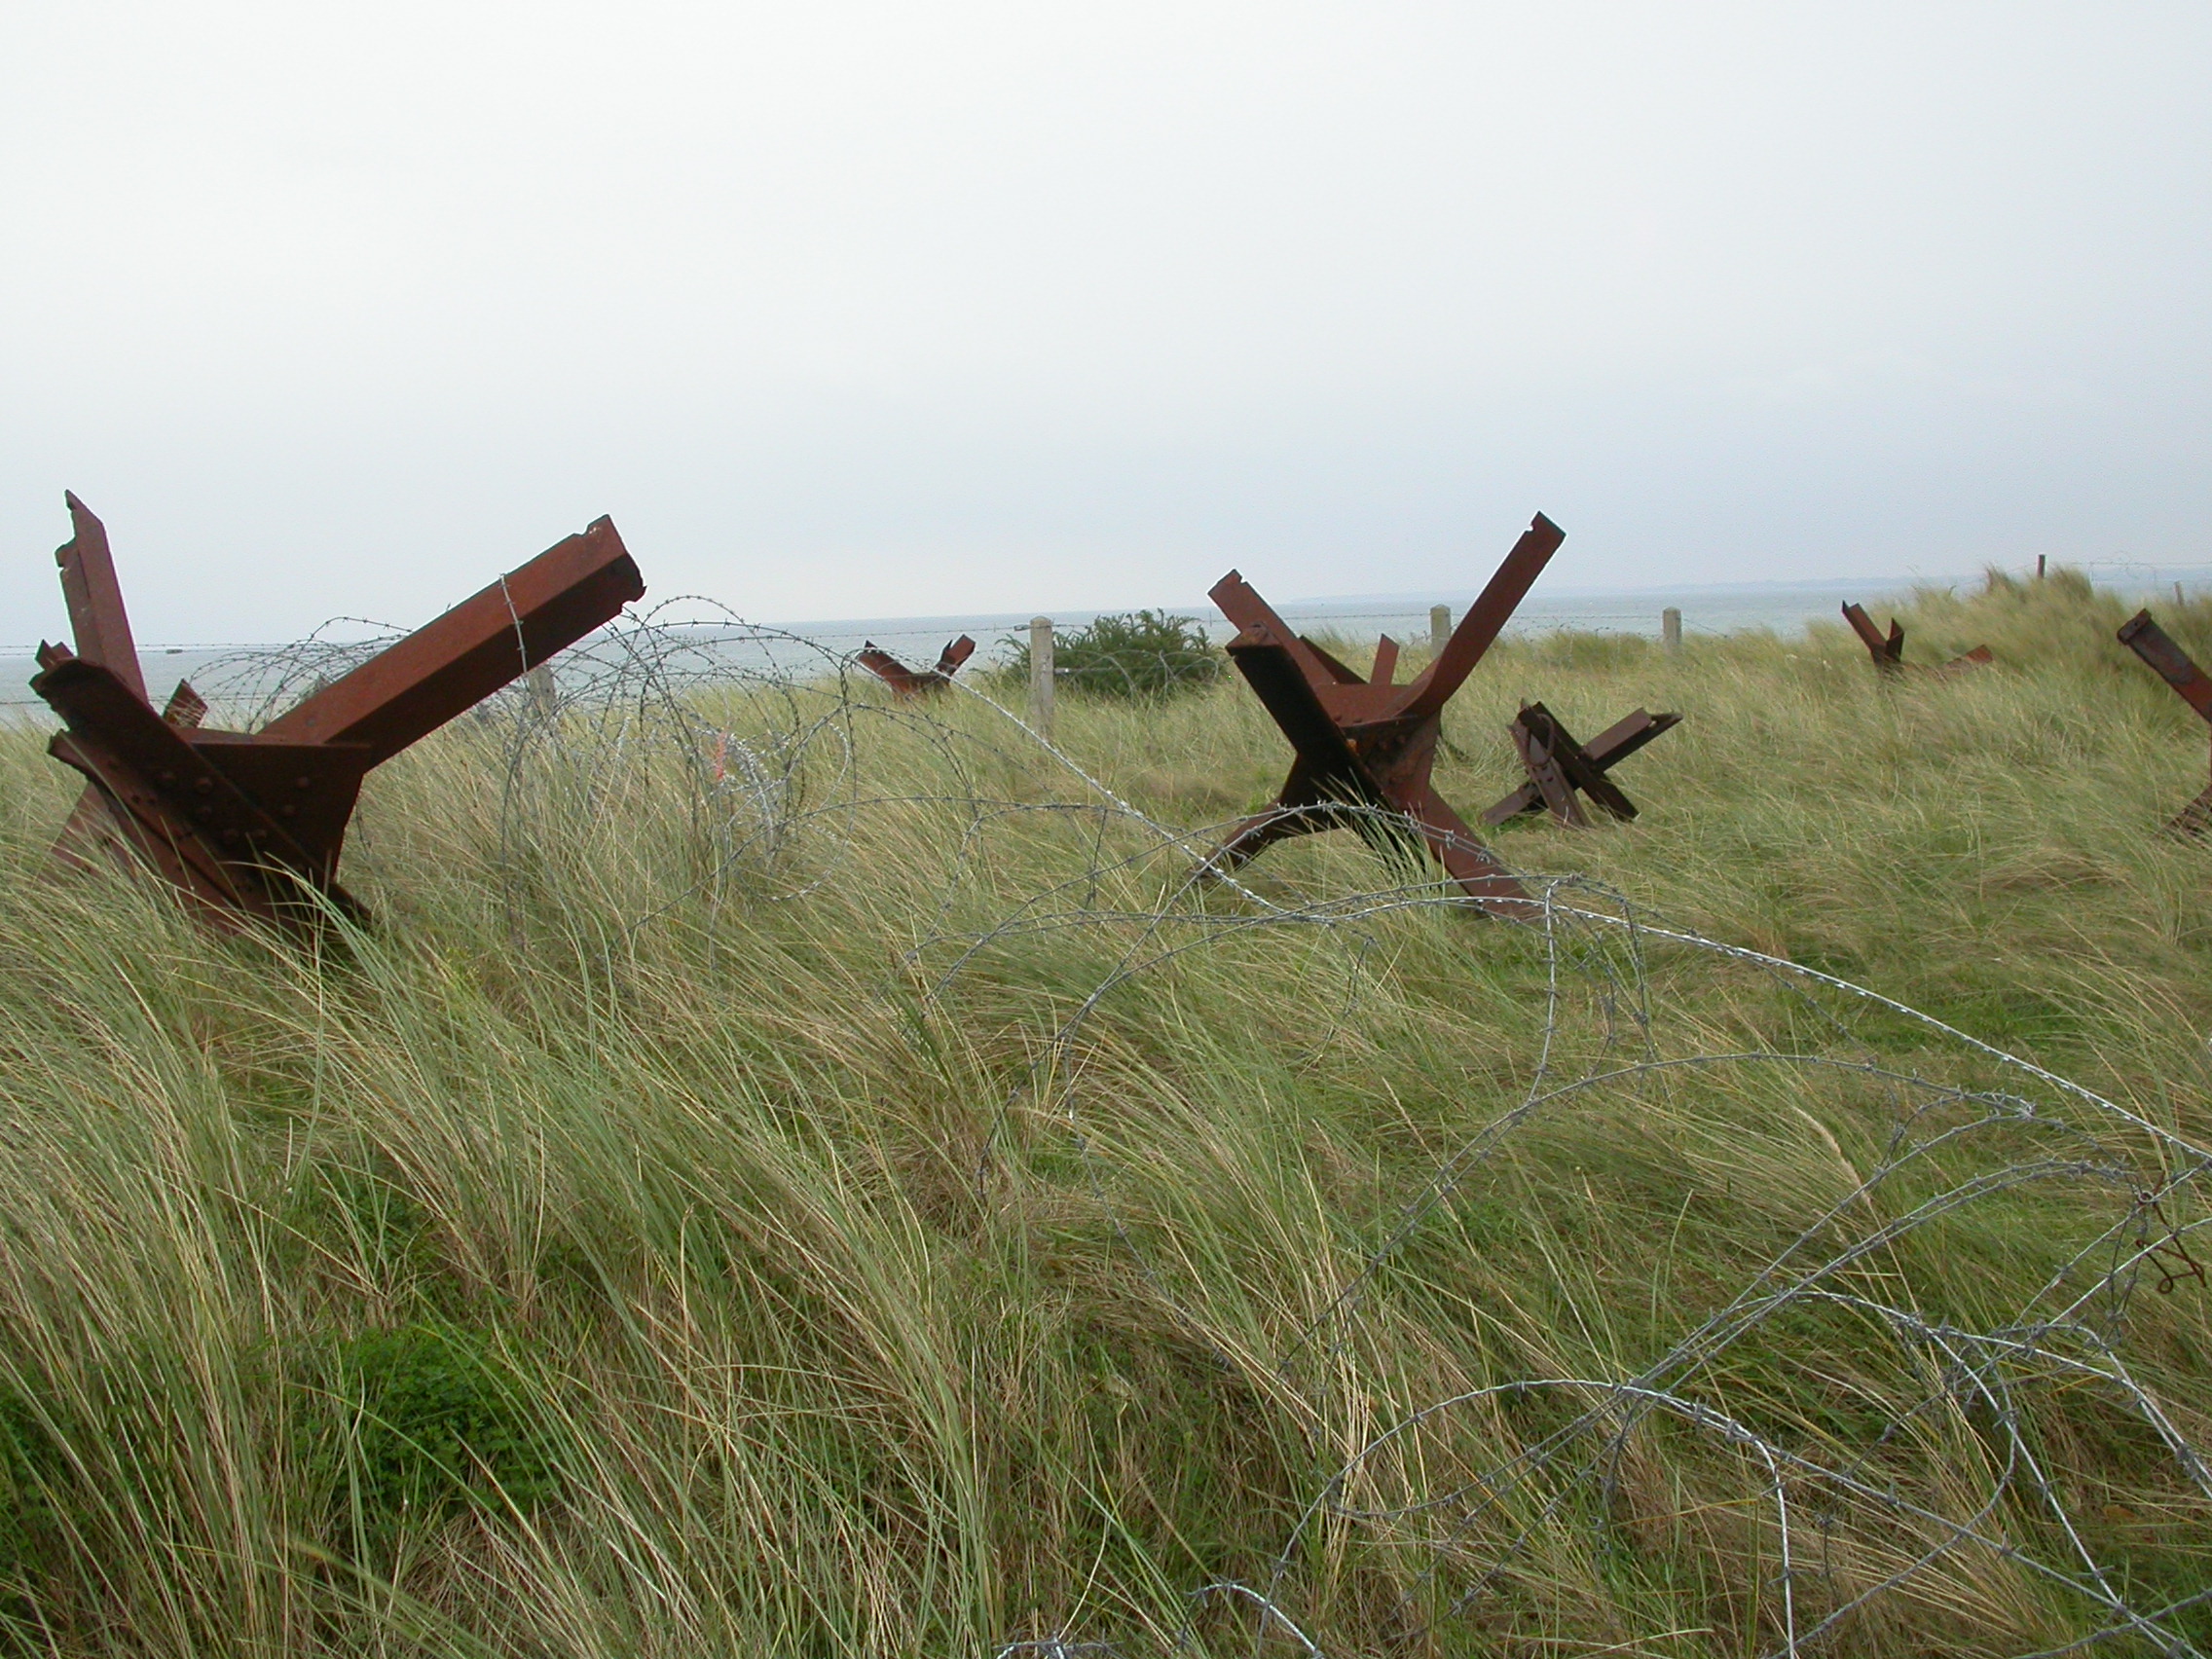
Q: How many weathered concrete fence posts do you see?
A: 4